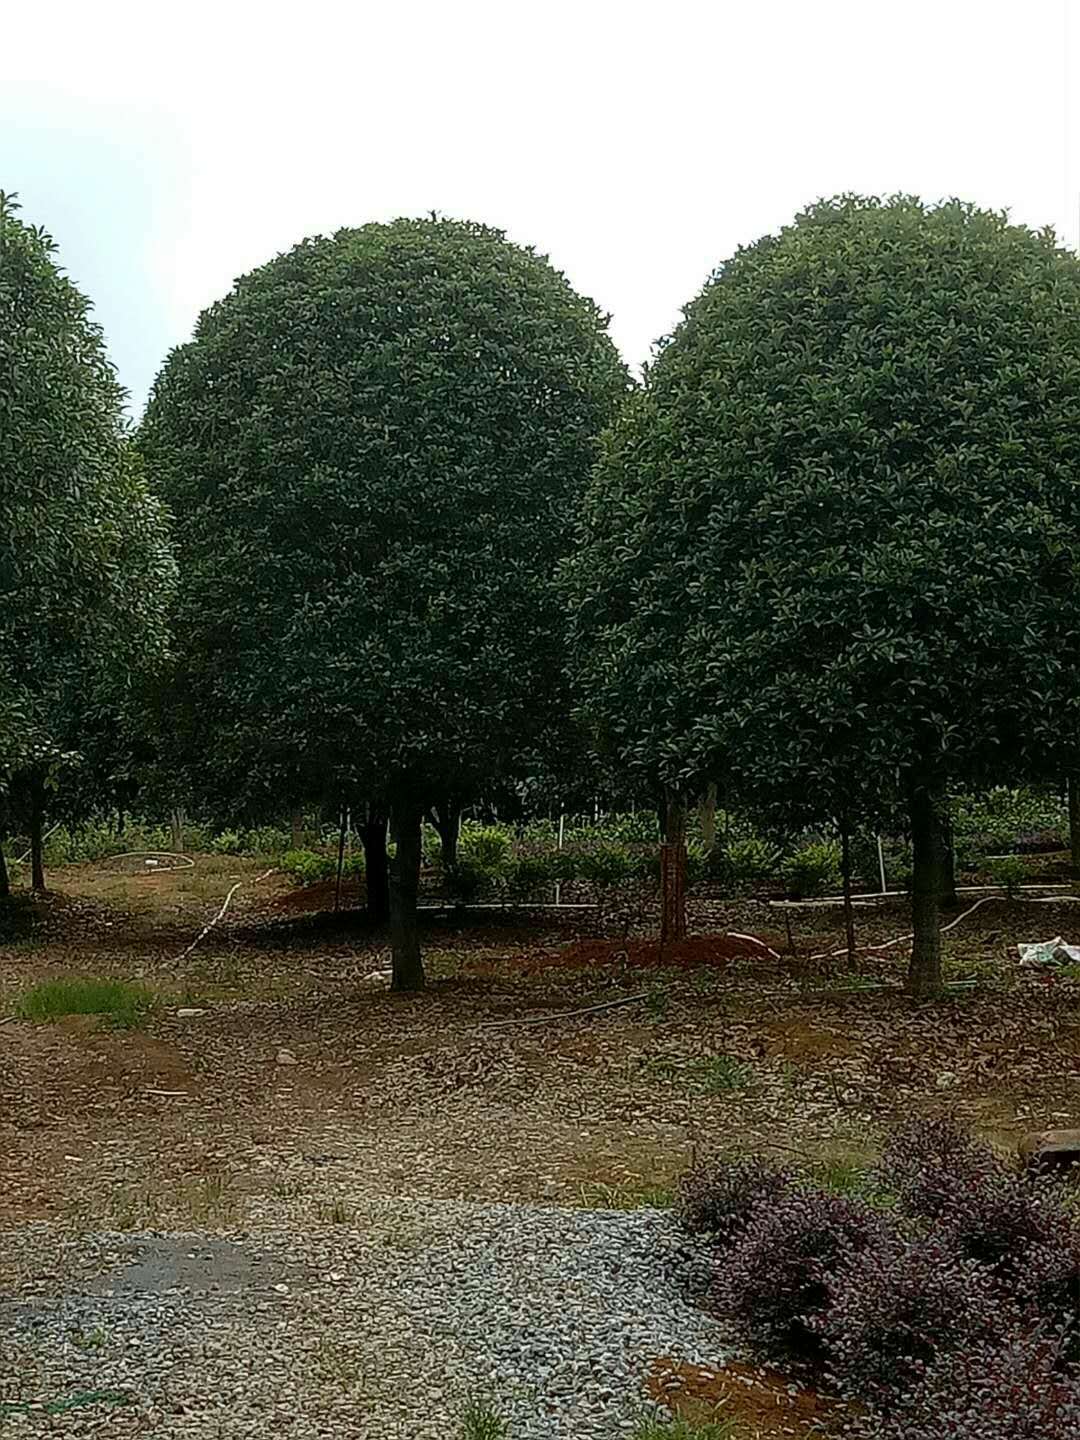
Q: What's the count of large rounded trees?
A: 3